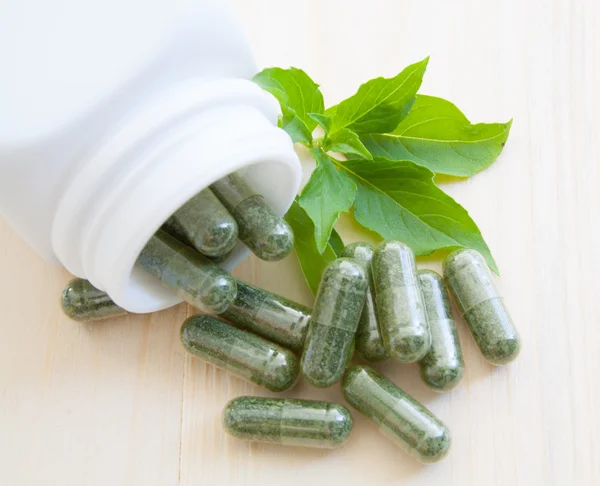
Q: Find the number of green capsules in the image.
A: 13